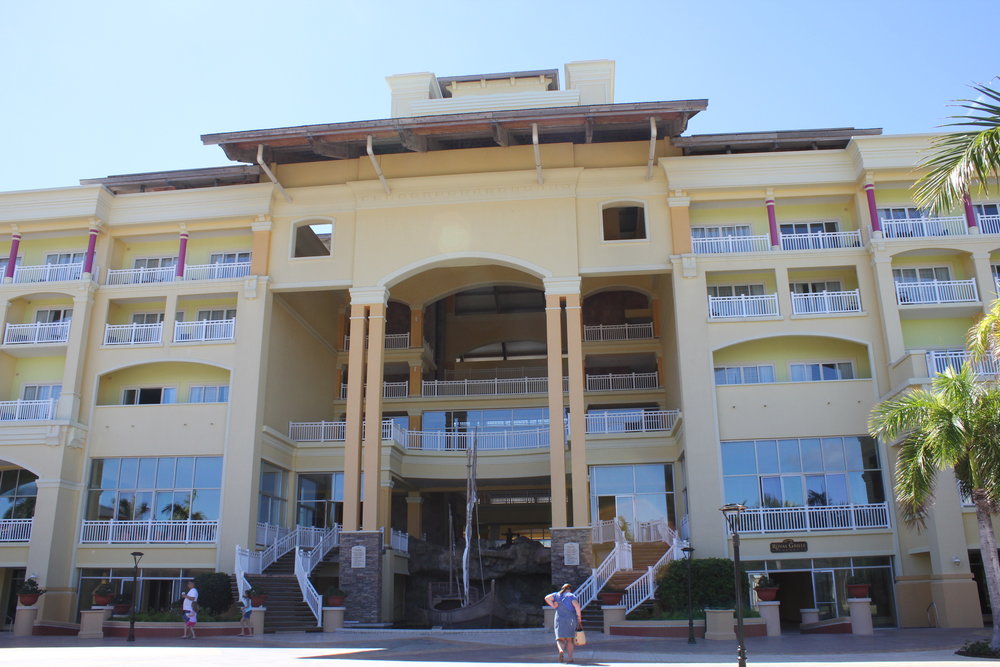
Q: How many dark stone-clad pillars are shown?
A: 2